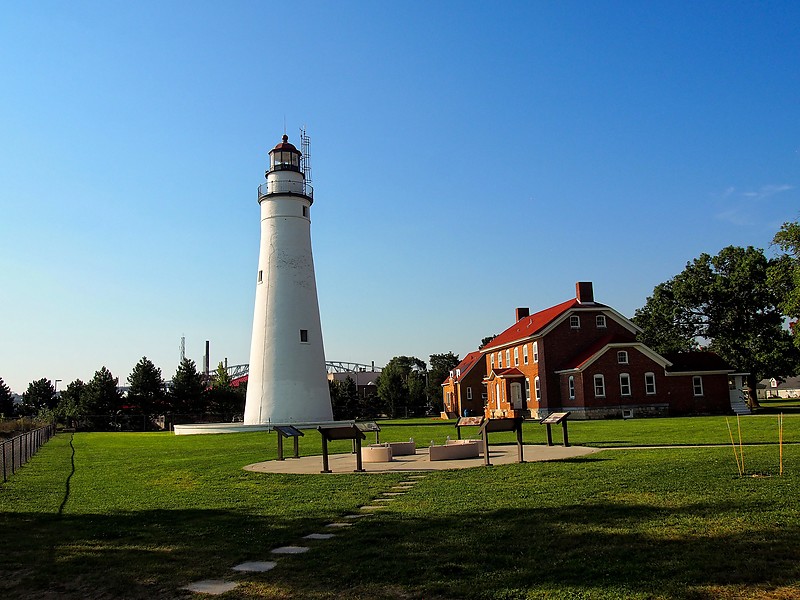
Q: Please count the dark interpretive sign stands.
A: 6